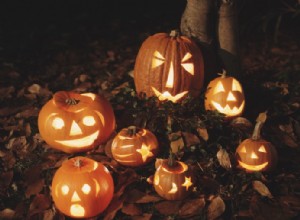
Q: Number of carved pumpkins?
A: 7